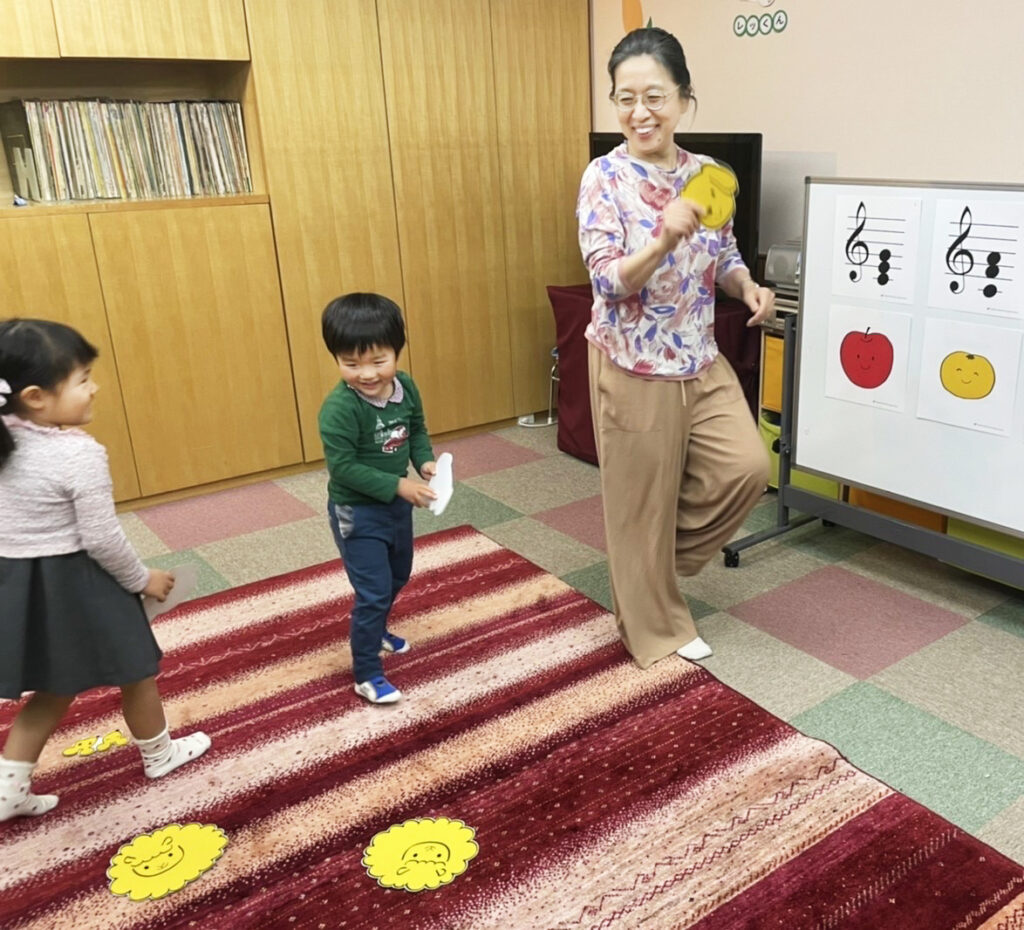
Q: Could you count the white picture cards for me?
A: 4